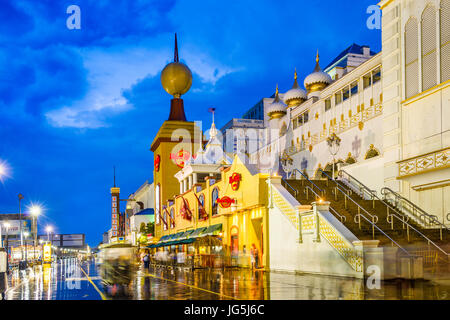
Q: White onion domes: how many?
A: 3